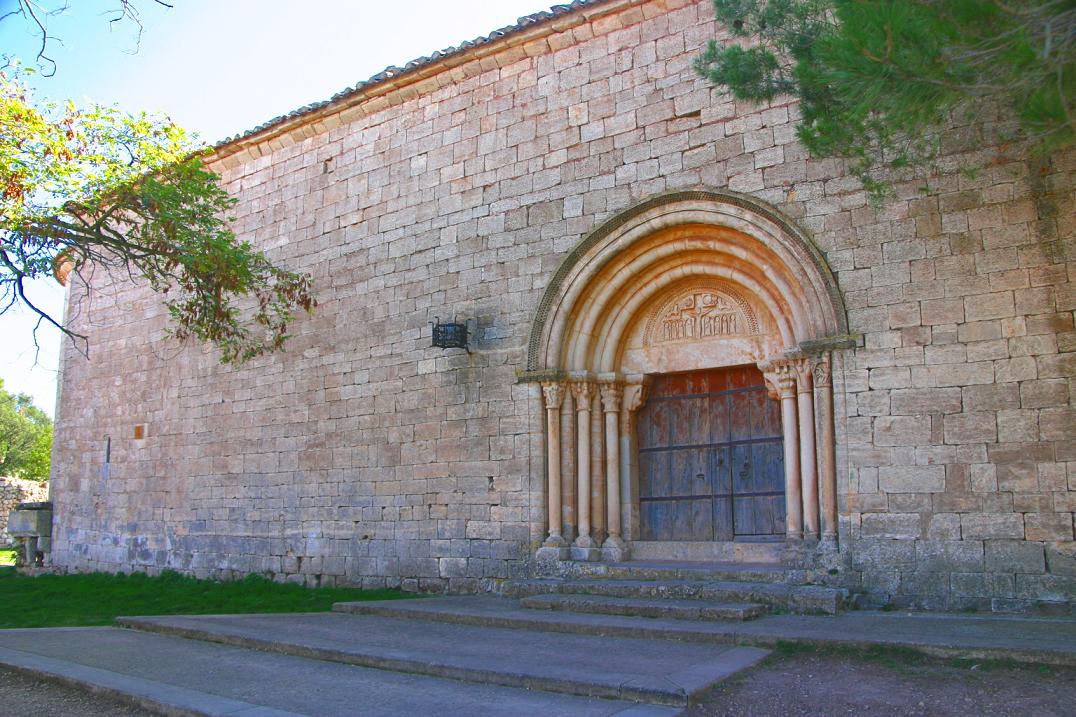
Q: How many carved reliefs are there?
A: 1